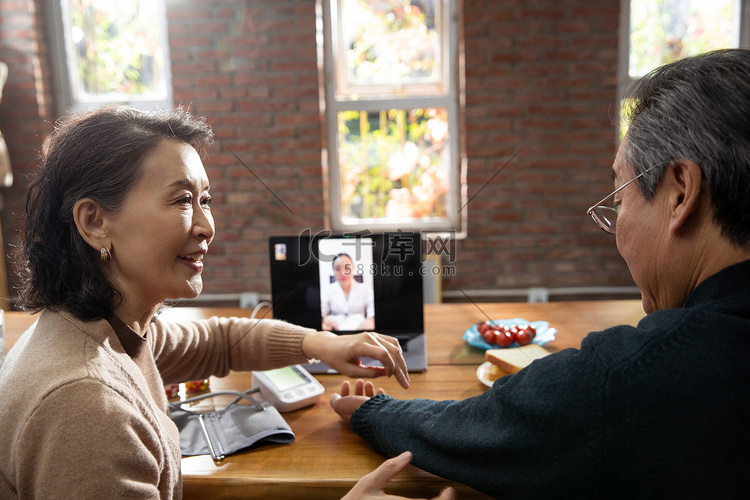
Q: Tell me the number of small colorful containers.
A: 2